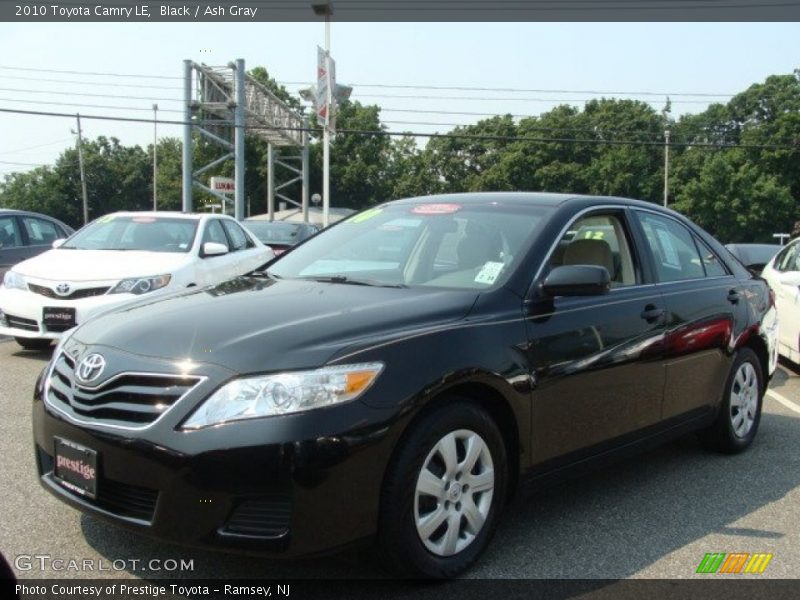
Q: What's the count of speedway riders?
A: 0